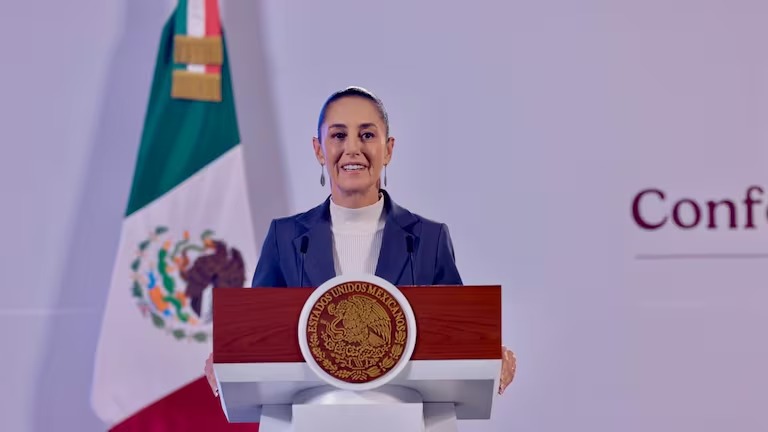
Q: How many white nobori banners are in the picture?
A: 0